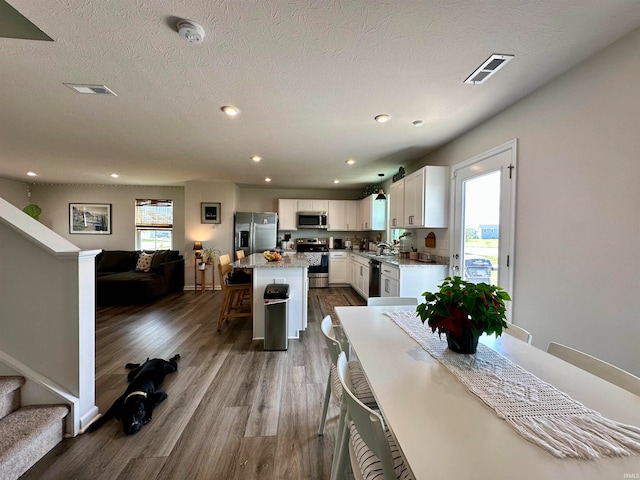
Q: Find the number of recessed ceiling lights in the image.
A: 8